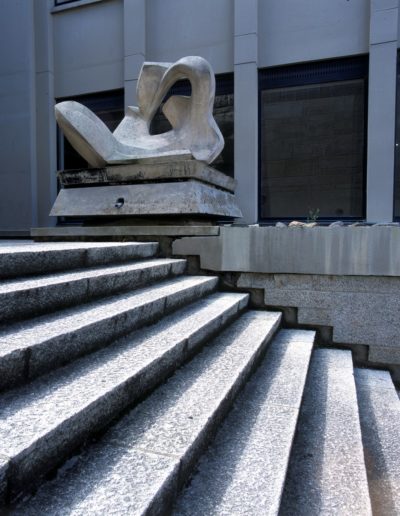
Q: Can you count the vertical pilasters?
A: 4